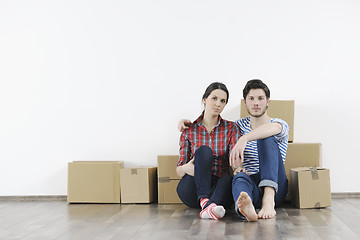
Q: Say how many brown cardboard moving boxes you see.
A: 6